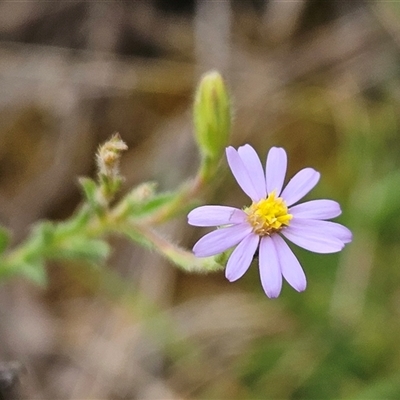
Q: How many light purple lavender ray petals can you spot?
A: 12